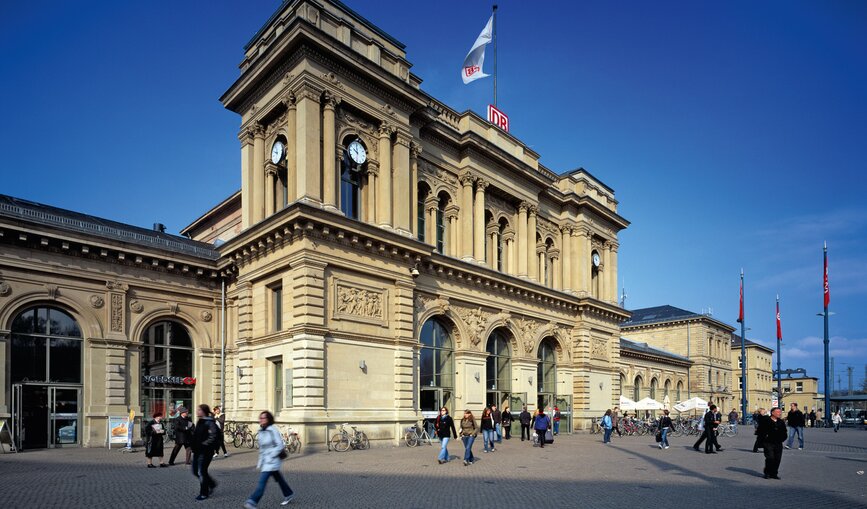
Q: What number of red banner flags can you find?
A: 3